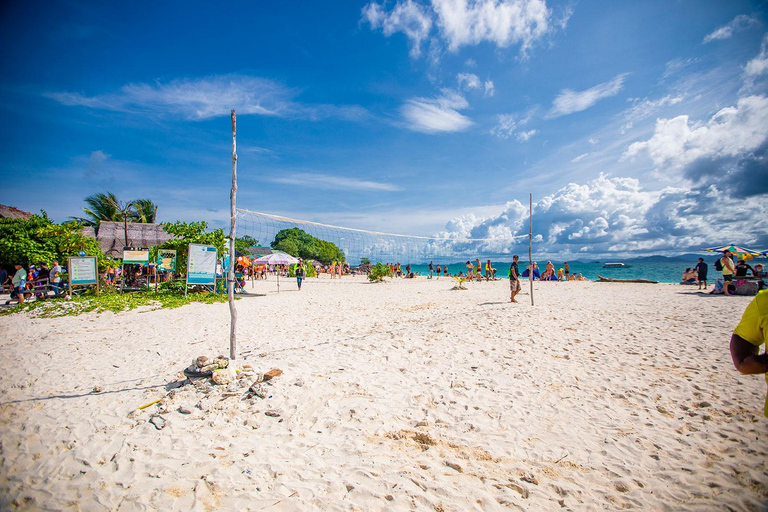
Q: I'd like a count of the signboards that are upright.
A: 4